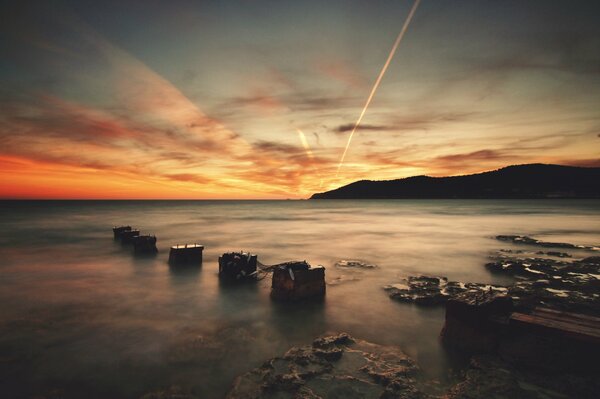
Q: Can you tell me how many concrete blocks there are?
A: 6